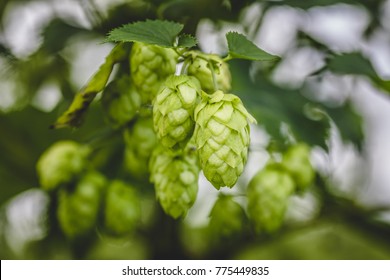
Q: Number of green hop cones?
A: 13